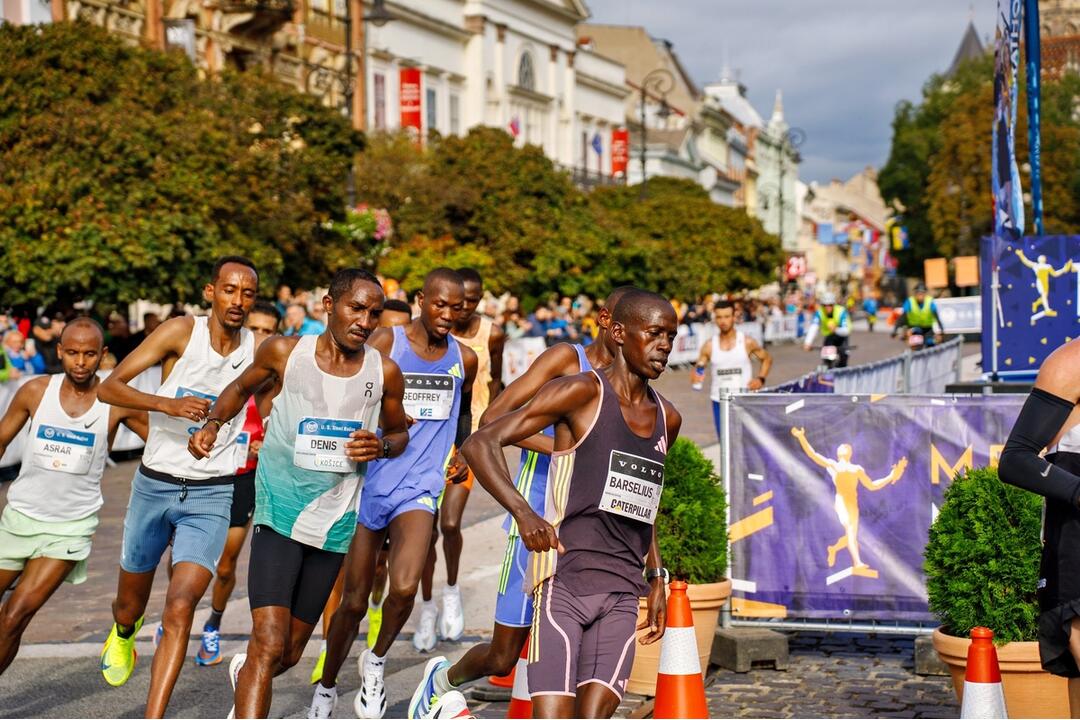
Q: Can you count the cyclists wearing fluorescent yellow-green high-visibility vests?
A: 2